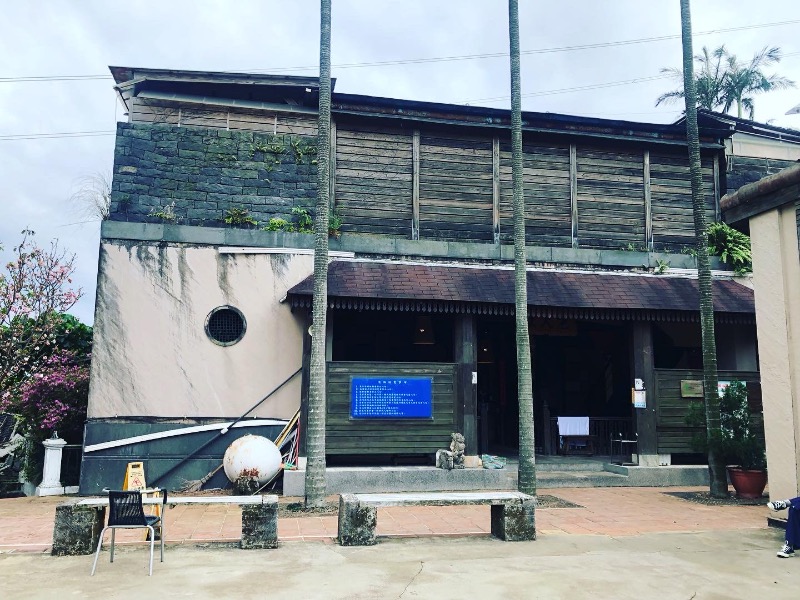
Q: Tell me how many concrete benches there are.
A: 2